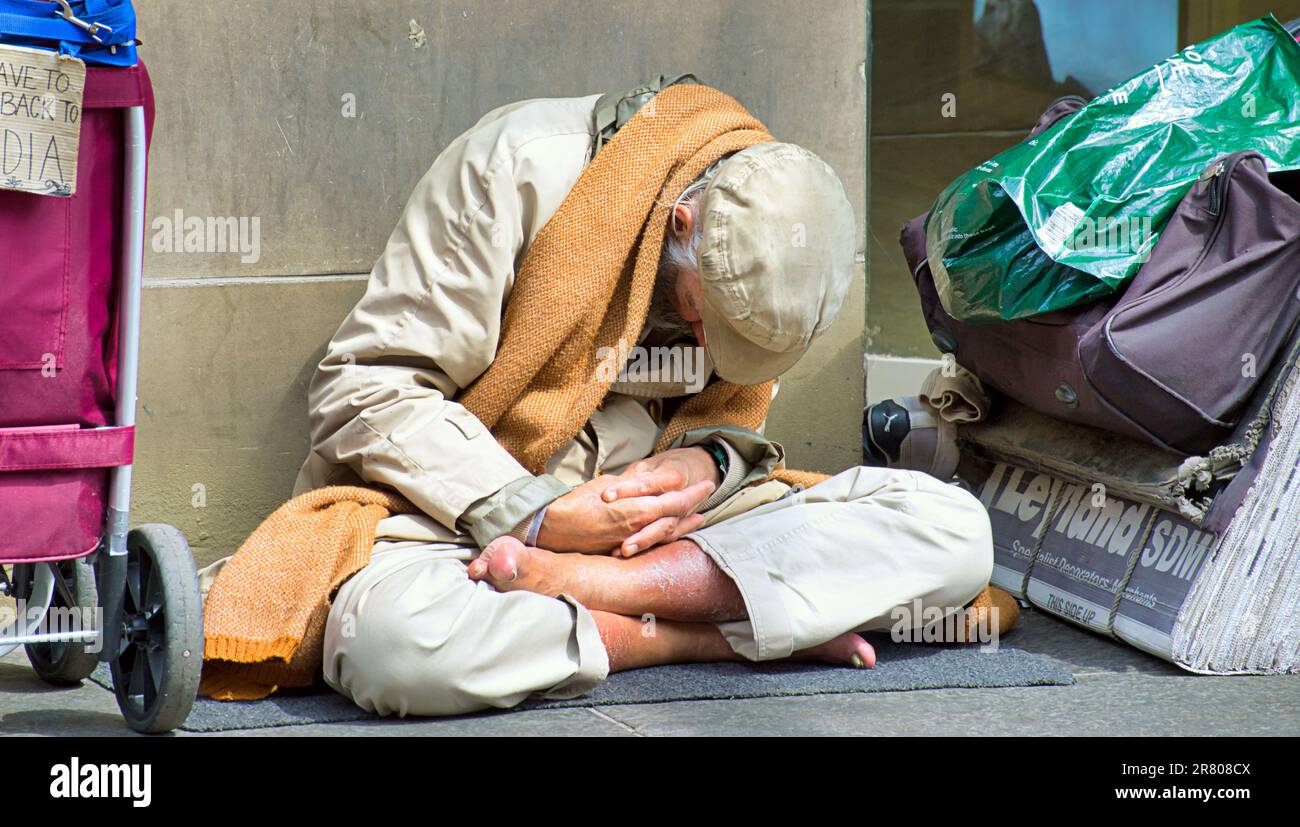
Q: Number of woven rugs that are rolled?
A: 0